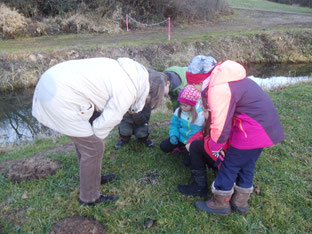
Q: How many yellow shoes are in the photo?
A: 0